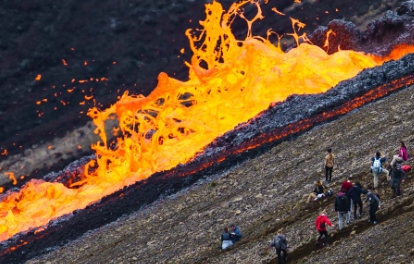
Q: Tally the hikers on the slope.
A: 13